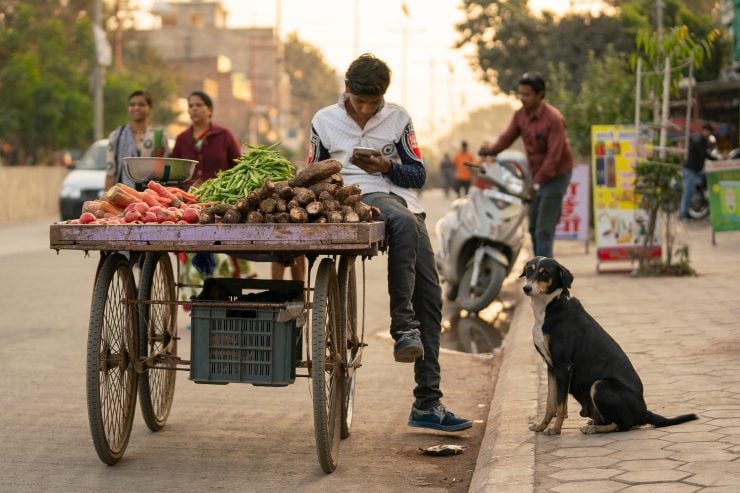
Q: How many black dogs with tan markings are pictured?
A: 1